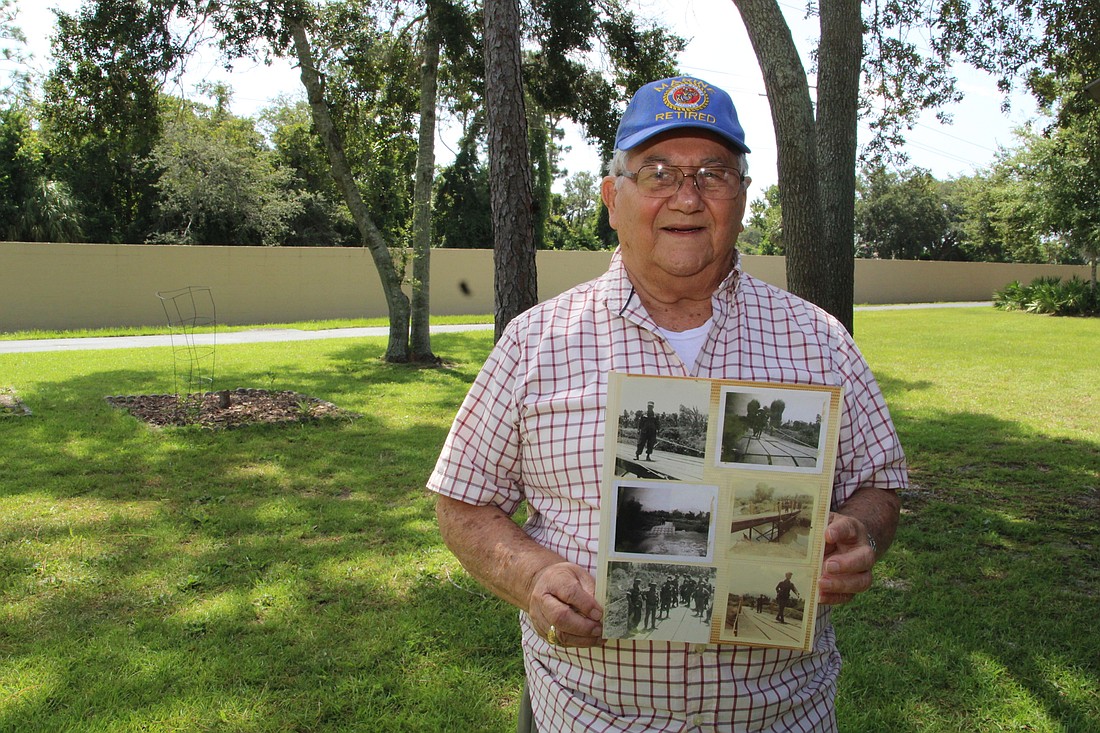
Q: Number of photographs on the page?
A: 6